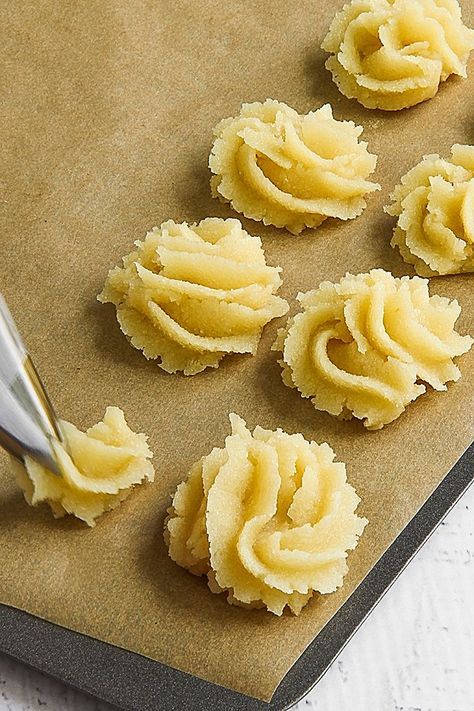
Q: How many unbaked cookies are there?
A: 7